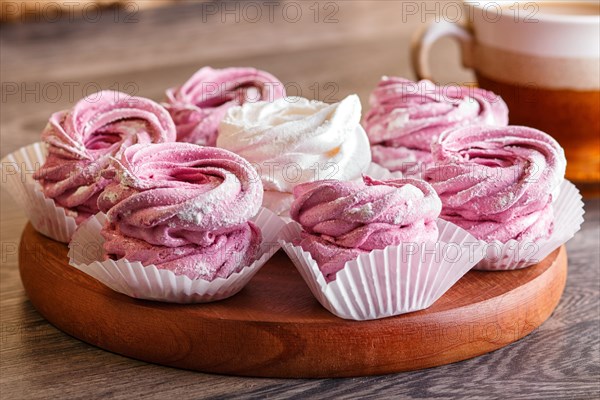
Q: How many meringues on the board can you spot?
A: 7